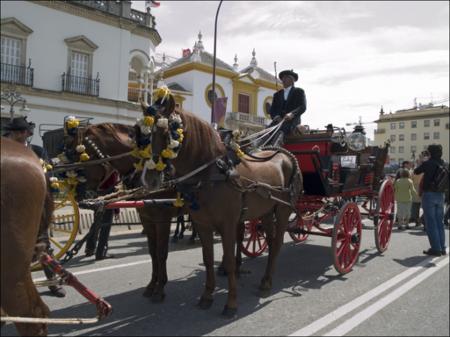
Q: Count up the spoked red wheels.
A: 4